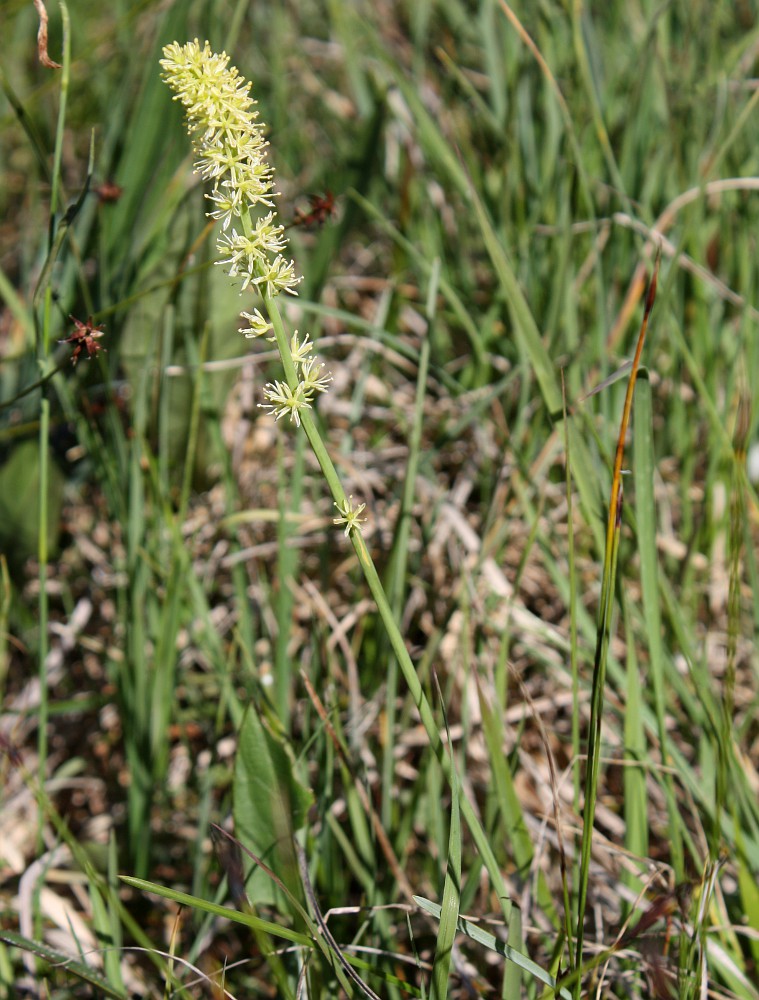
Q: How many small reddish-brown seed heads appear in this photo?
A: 3